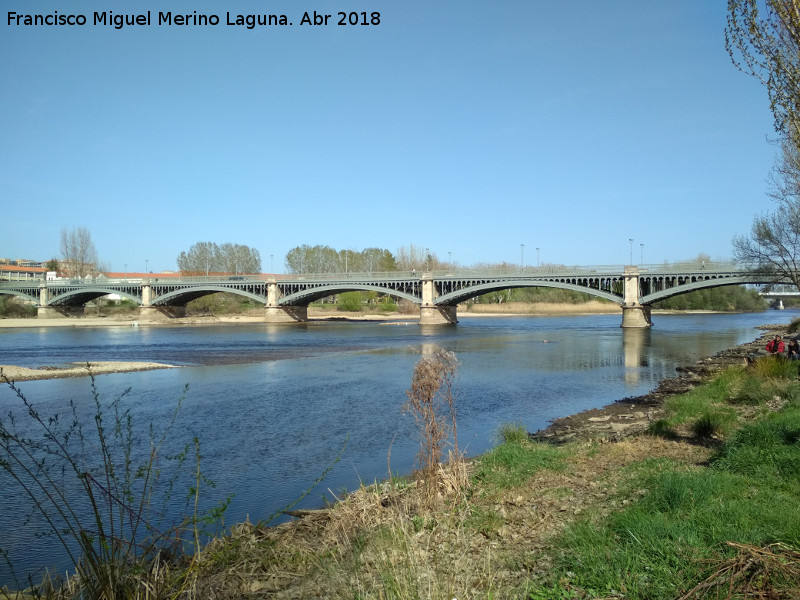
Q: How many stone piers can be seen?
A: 5